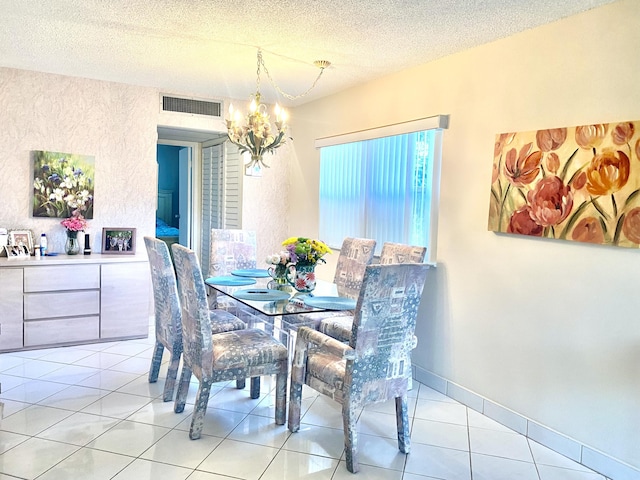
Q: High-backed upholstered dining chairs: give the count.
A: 6